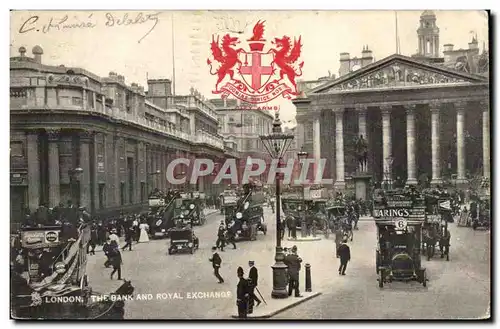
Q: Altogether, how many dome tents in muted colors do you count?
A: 0